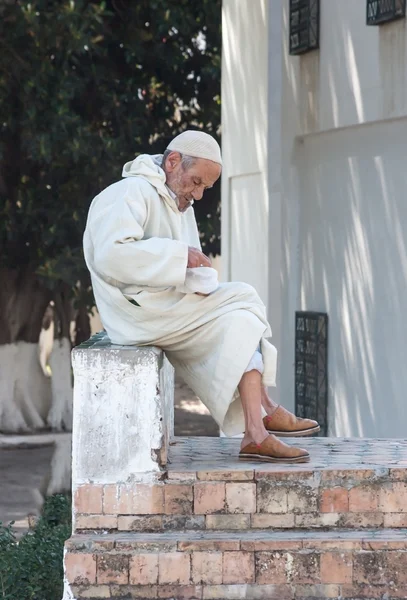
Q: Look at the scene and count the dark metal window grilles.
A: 3